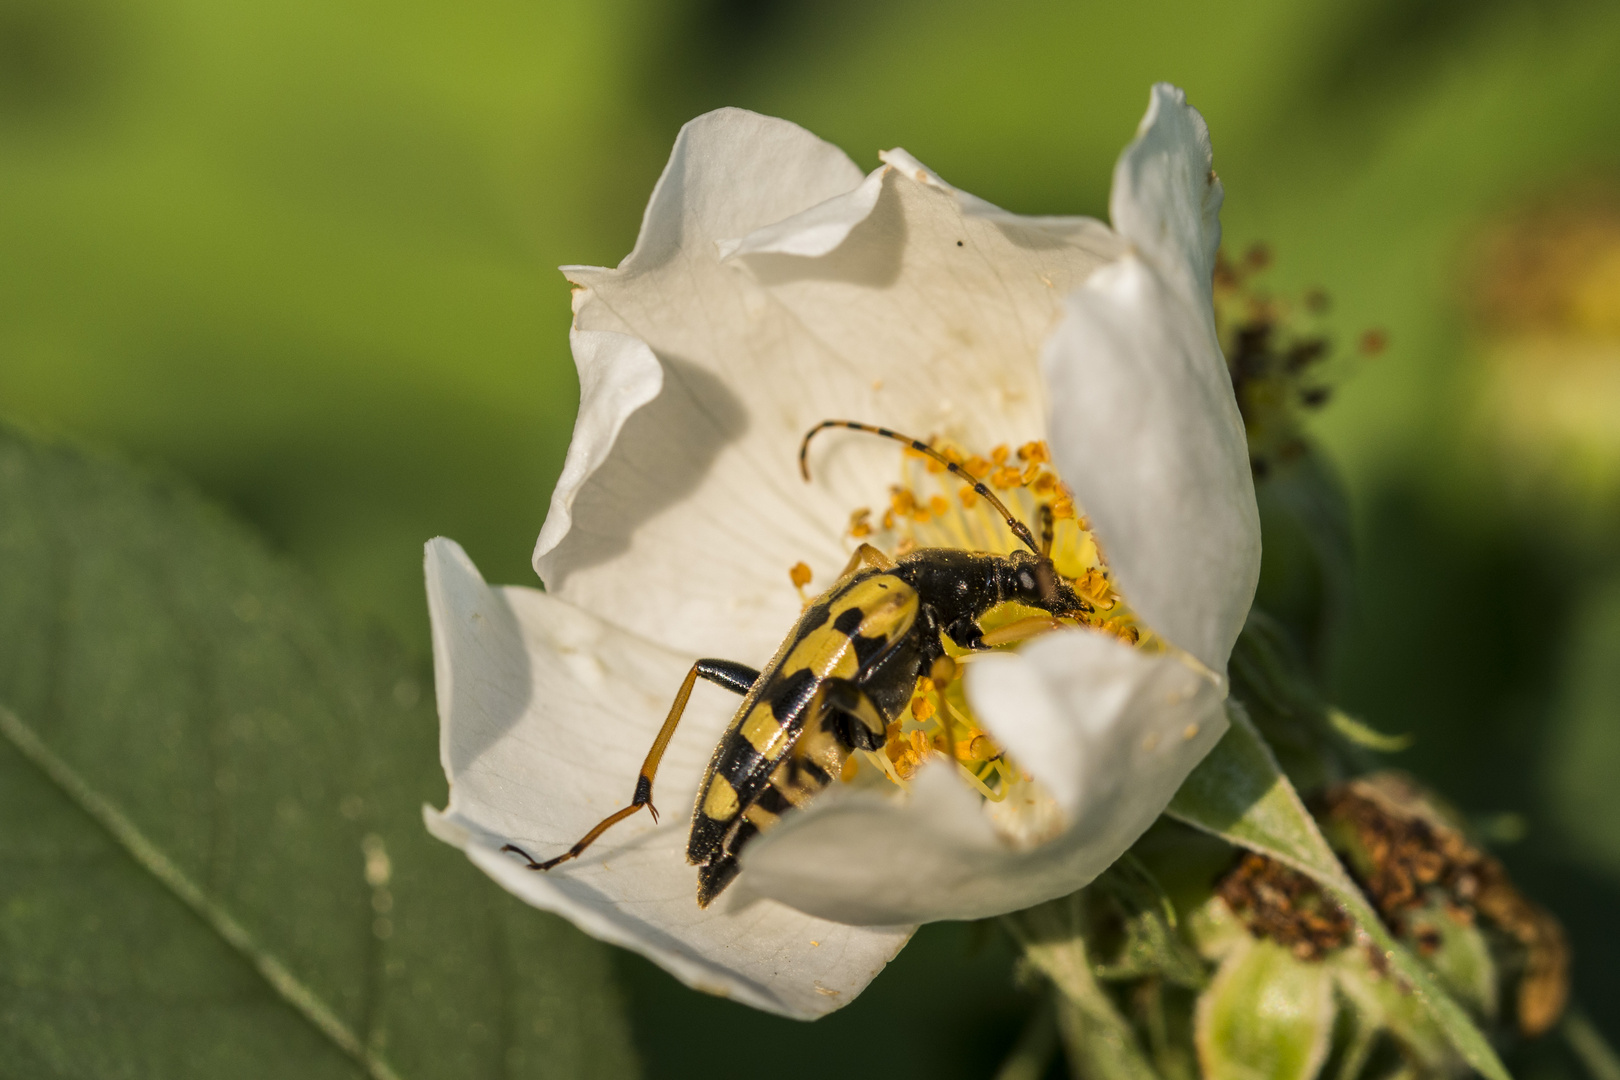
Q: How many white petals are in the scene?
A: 5